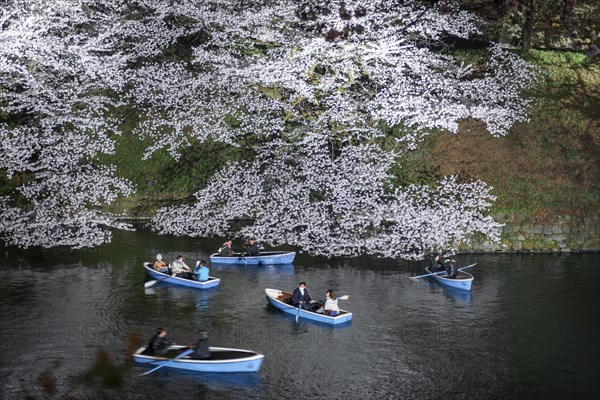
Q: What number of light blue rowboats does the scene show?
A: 5